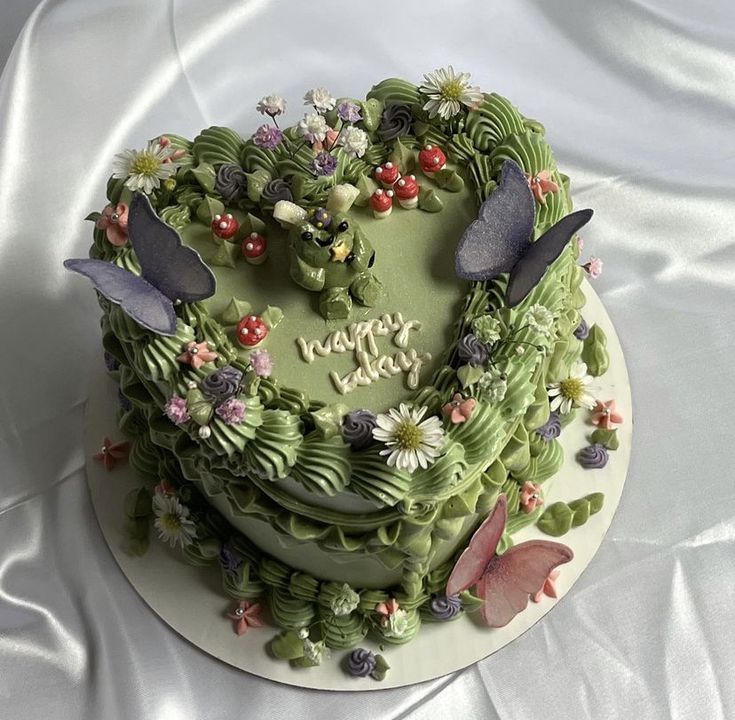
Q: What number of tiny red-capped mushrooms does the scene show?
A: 7